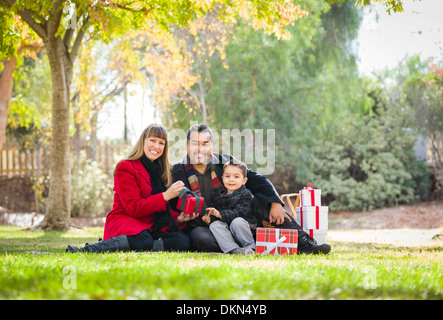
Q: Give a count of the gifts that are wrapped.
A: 5